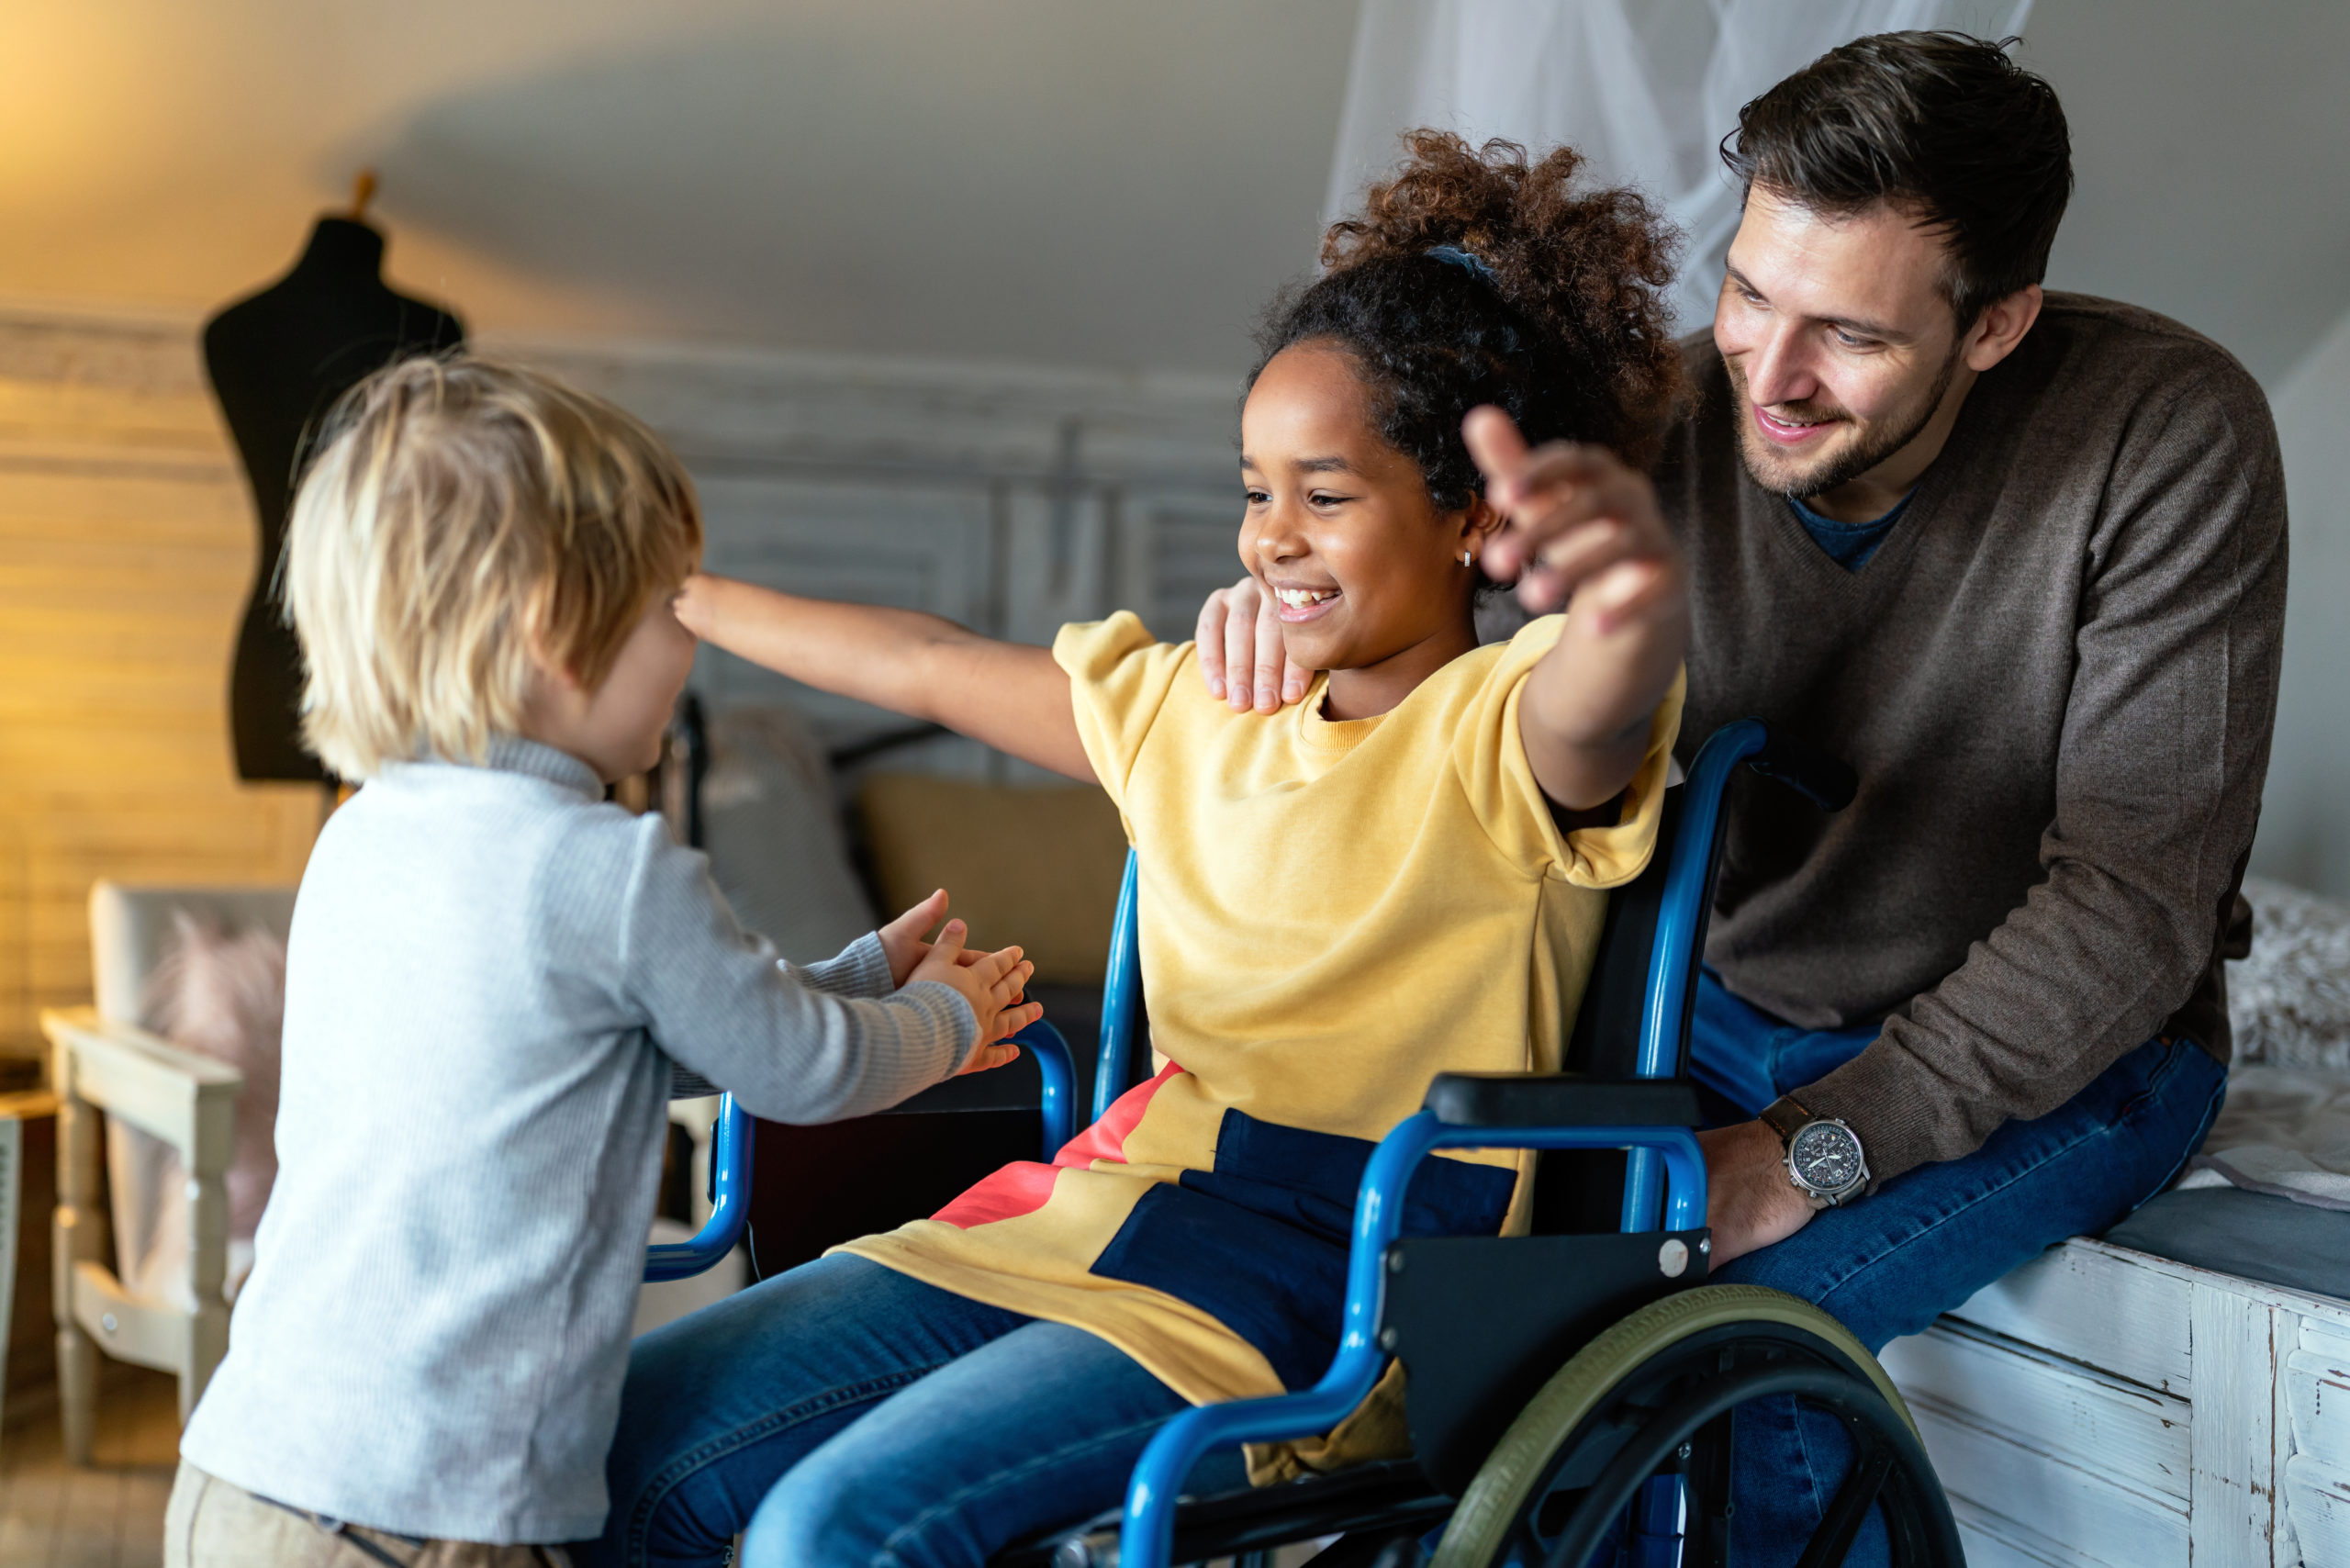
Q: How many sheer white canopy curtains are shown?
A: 1